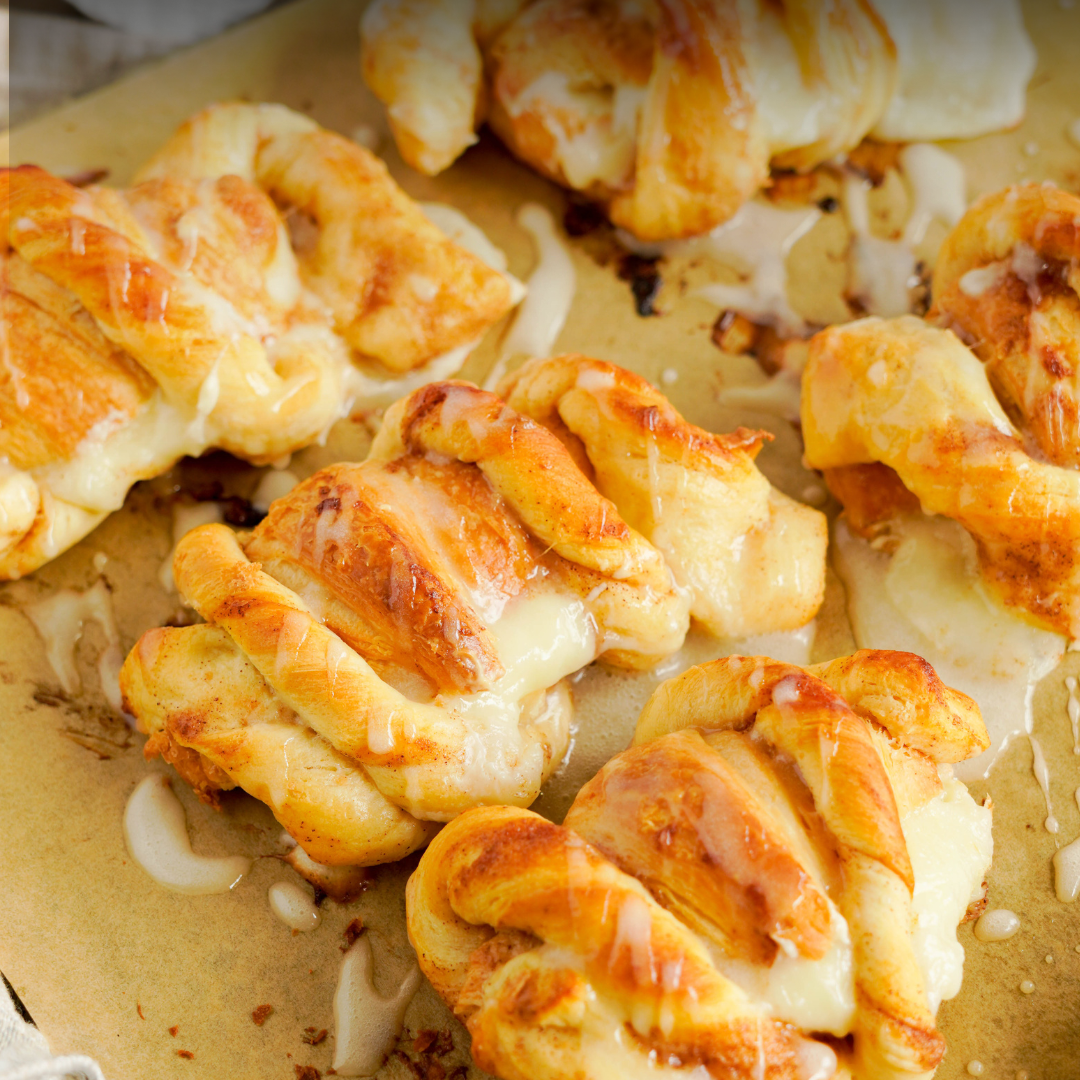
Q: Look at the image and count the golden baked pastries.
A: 5